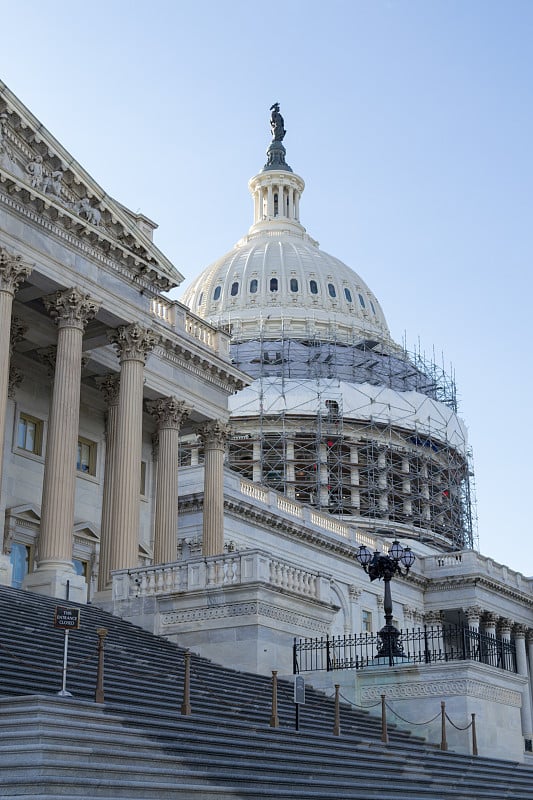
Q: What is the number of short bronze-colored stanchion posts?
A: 7